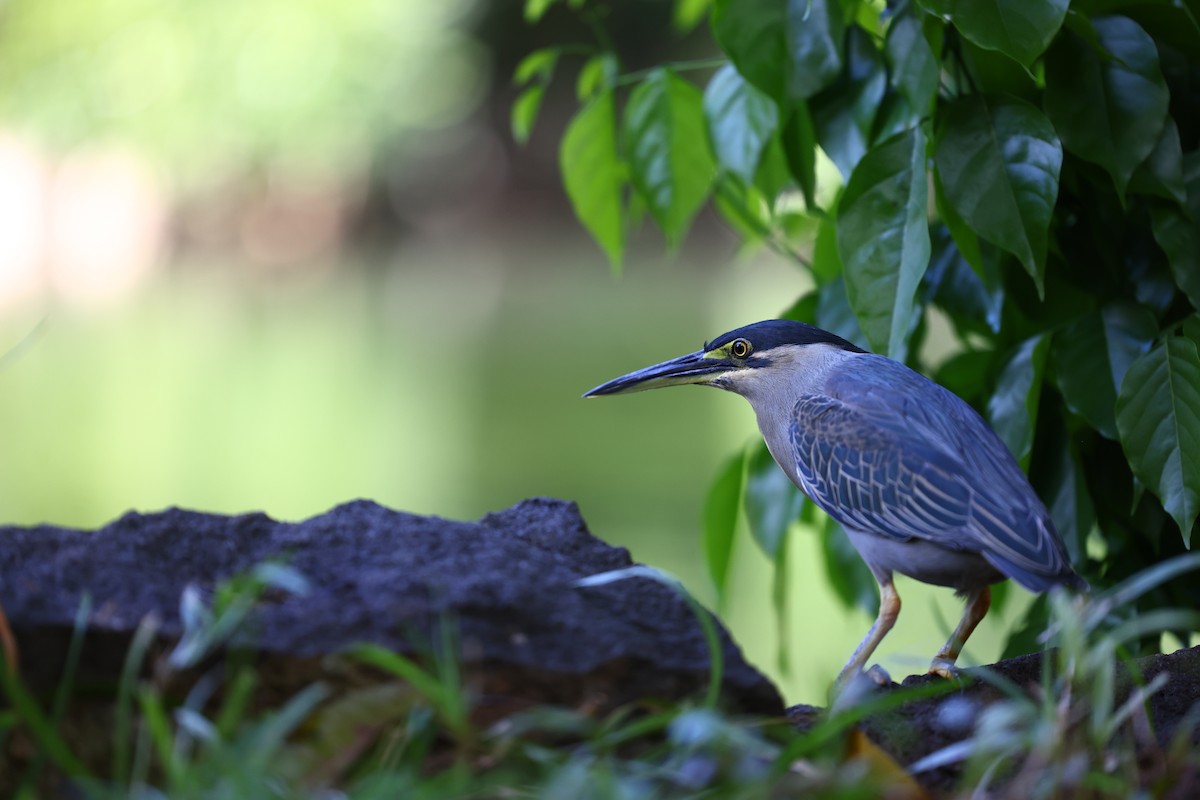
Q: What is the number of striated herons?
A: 1